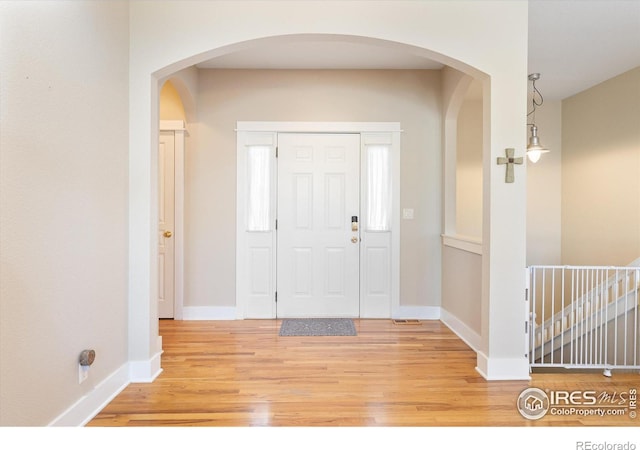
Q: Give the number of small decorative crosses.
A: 1